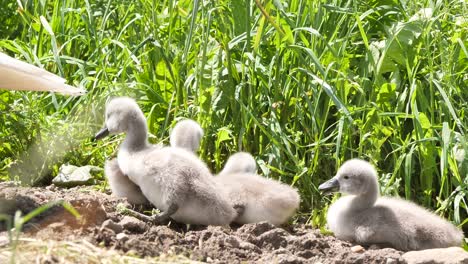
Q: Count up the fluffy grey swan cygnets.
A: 4